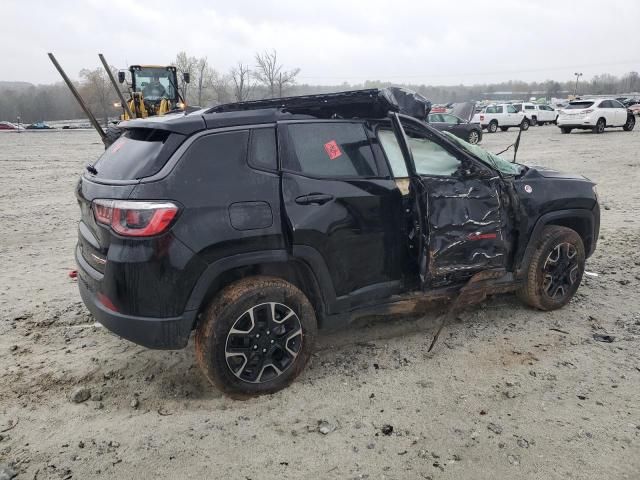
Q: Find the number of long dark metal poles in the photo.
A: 2